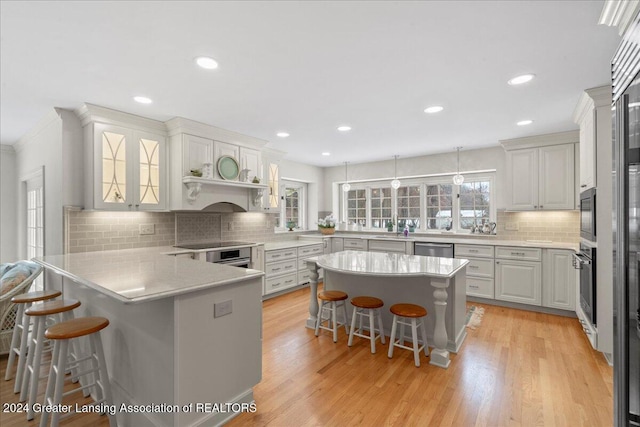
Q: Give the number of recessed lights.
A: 8